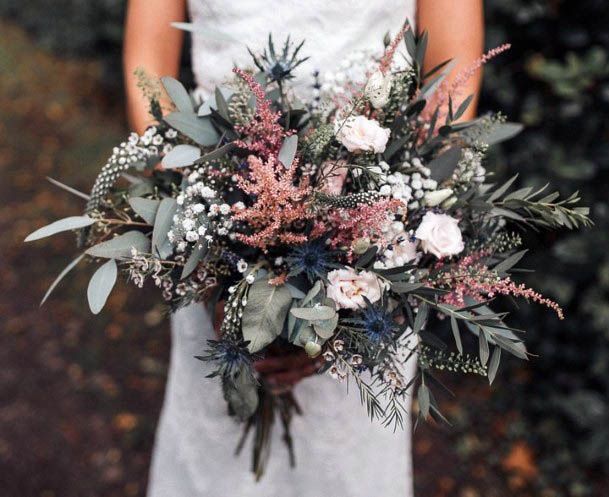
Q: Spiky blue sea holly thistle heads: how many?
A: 4